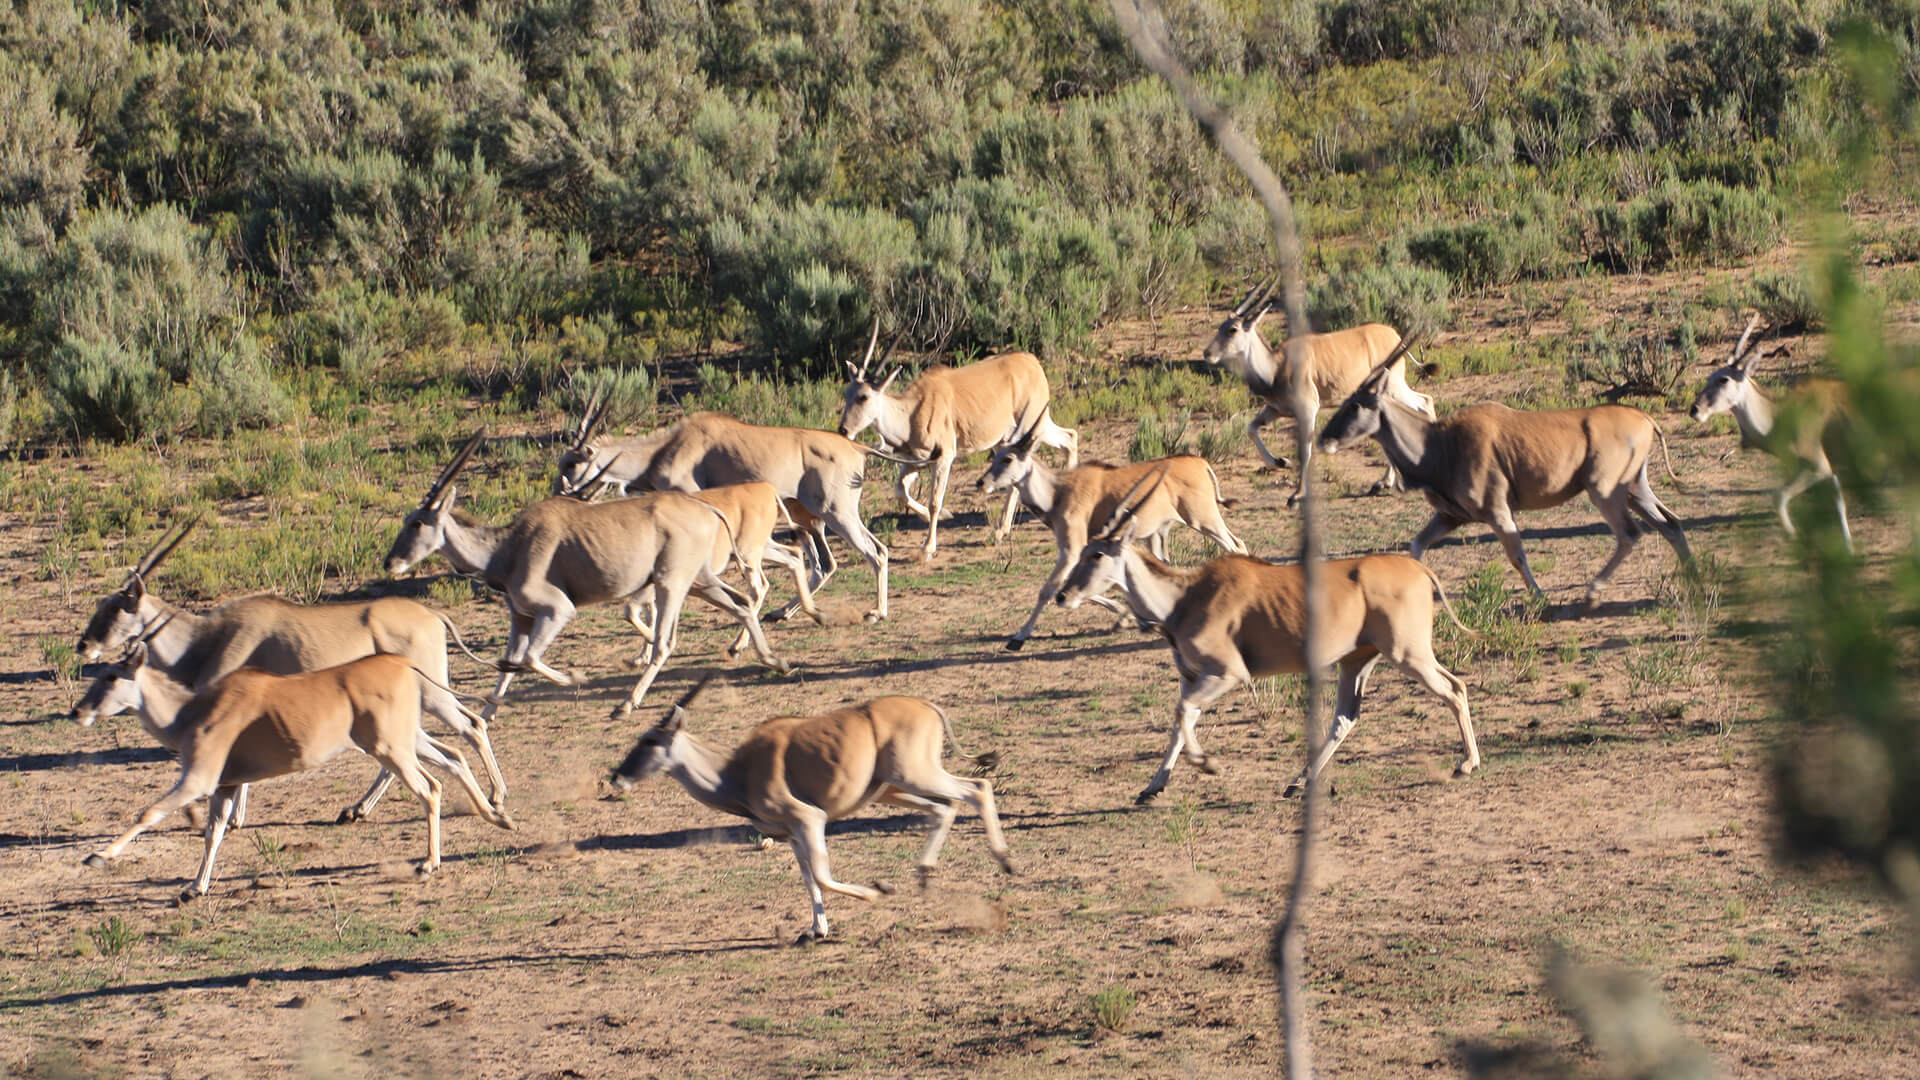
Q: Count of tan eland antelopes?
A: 12